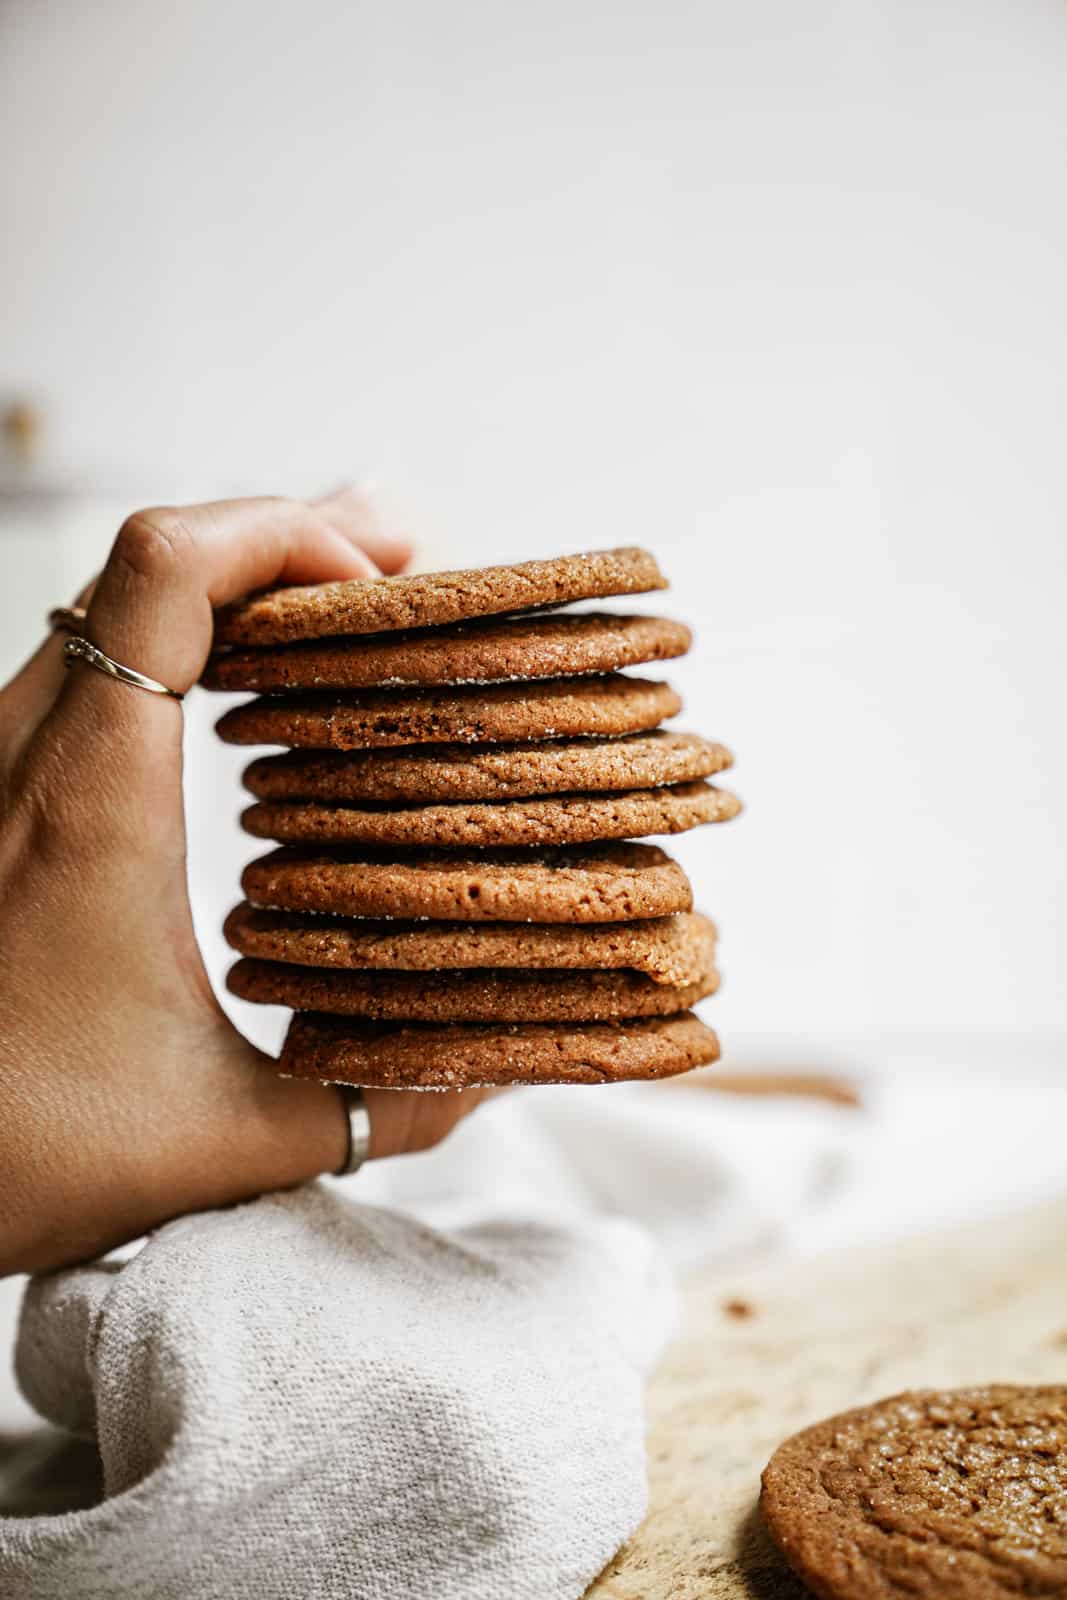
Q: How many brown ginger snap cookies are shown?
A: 10